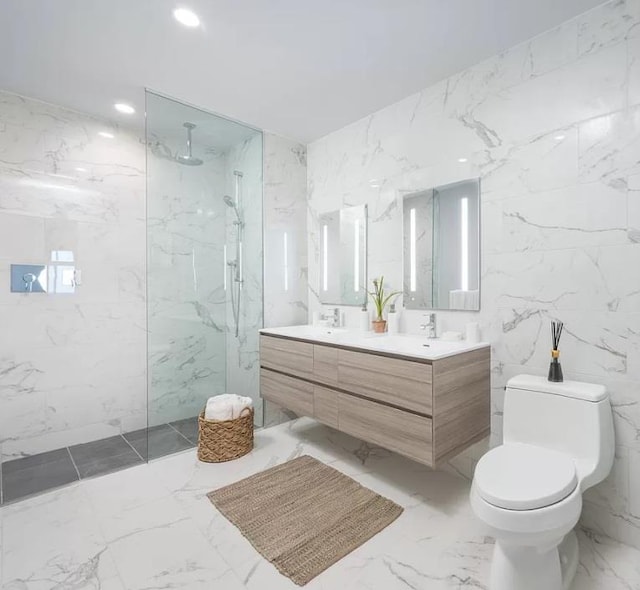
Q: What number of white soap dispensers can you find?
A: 2